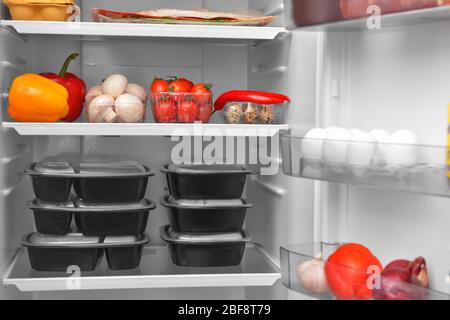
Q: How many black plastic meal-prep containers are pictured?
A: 6